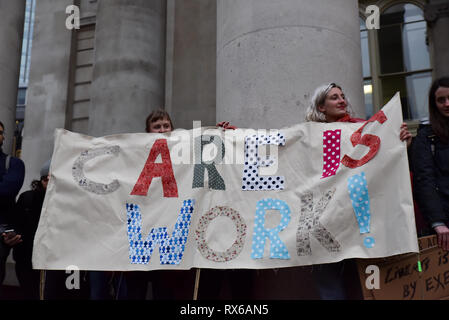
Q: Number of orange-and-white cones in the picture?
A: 0